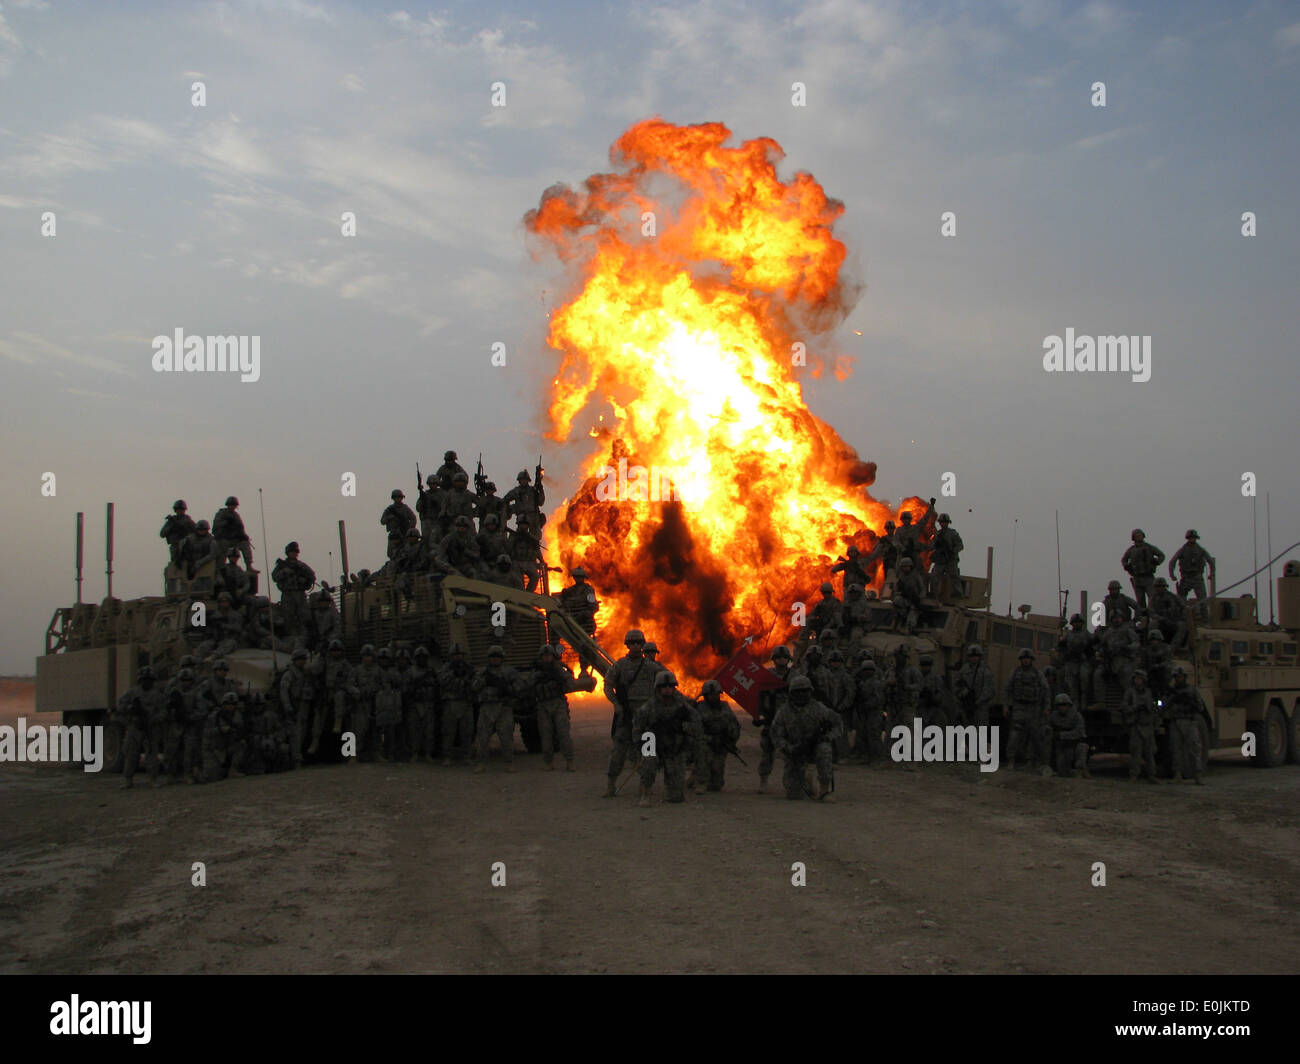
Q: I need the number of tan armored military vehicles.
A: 4